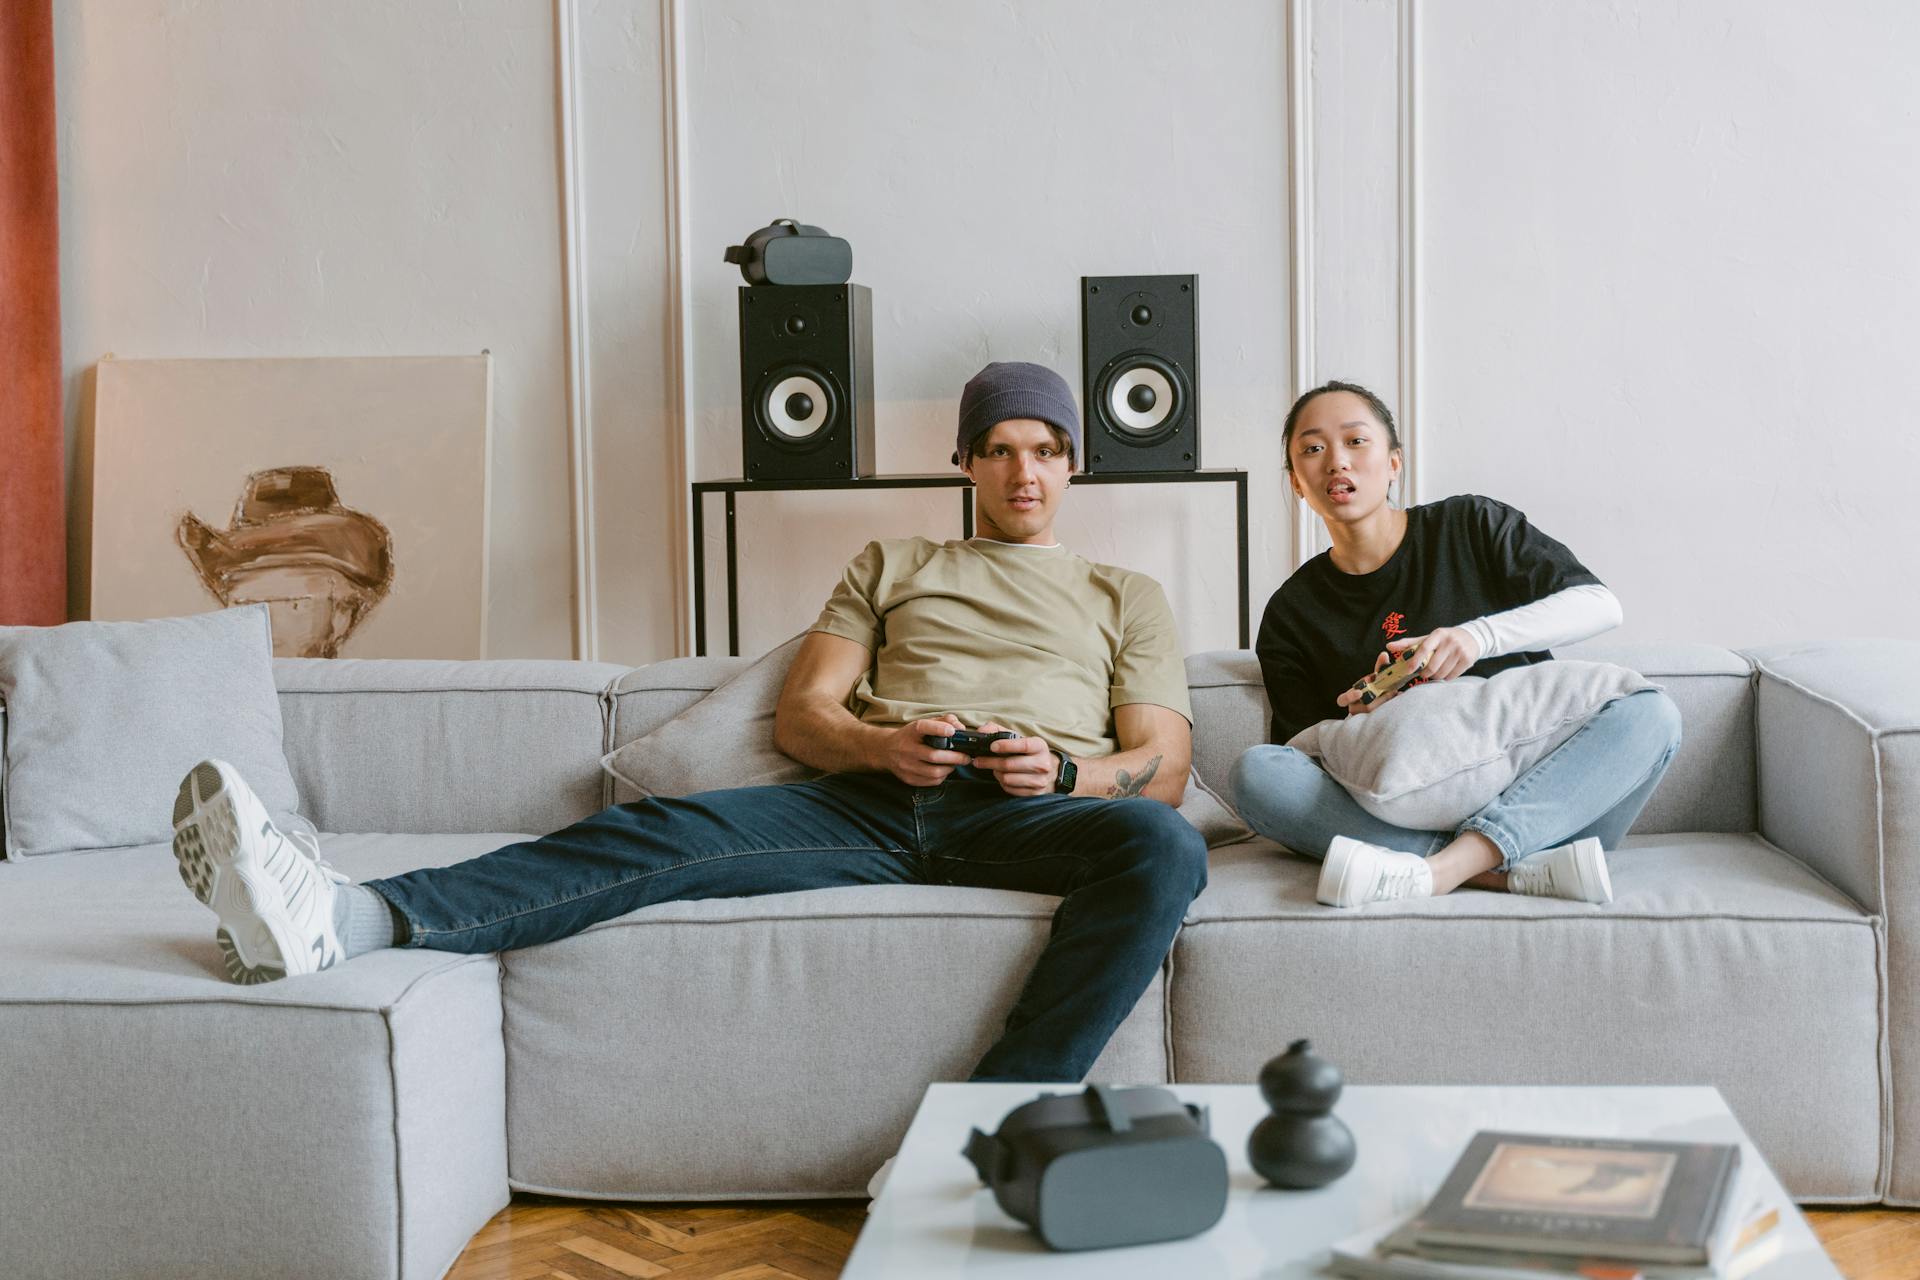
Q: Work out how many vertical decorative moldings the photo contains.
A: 4